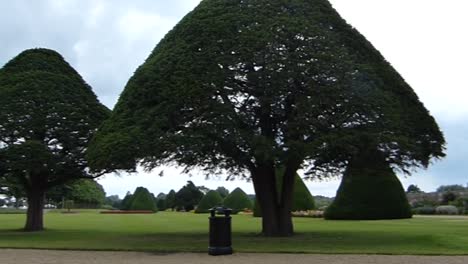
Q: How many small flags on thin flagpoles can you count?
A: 0